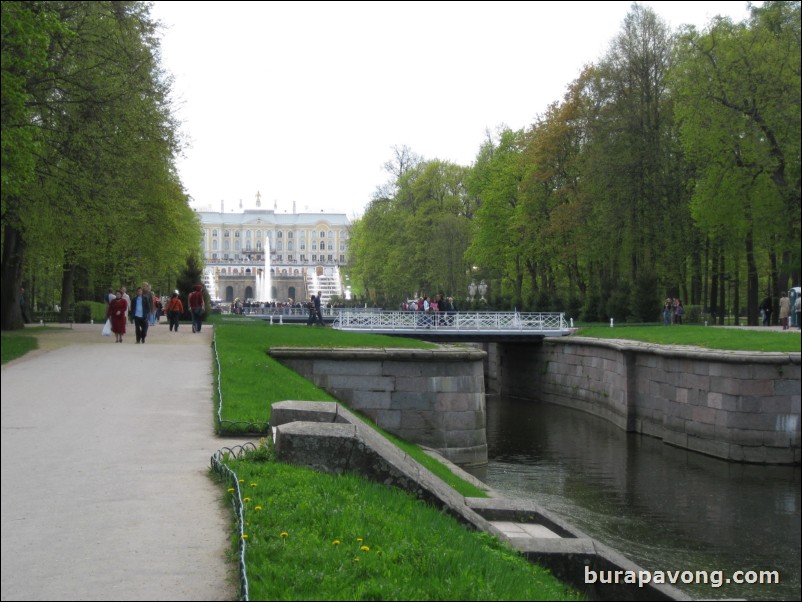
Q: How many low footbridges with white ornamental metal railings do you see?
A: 2